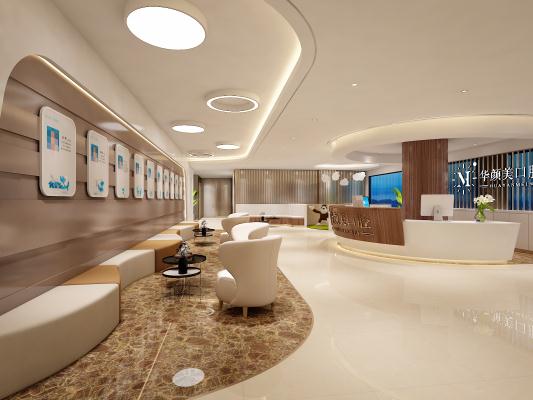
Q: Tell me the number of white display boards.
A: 10